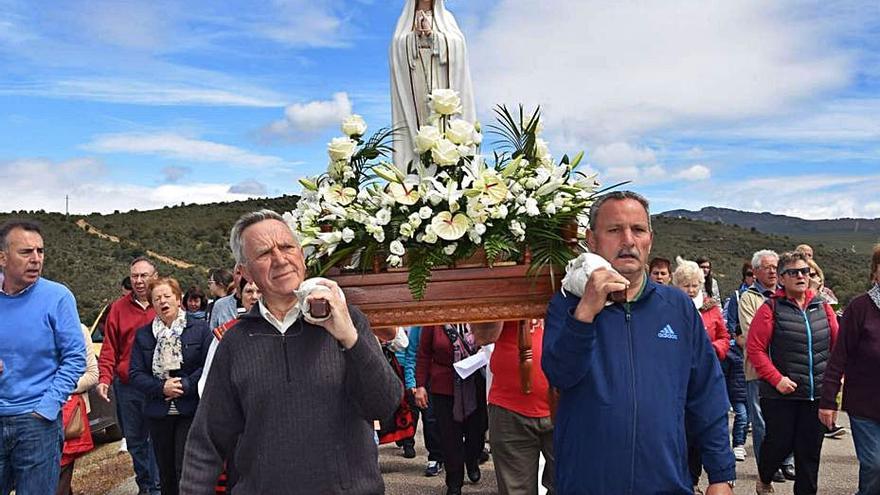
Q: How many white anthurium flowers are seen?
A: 4